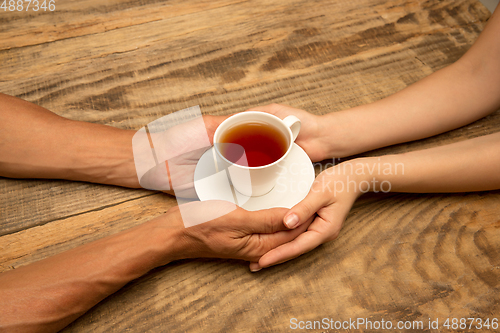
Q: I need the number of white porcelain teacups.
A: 1